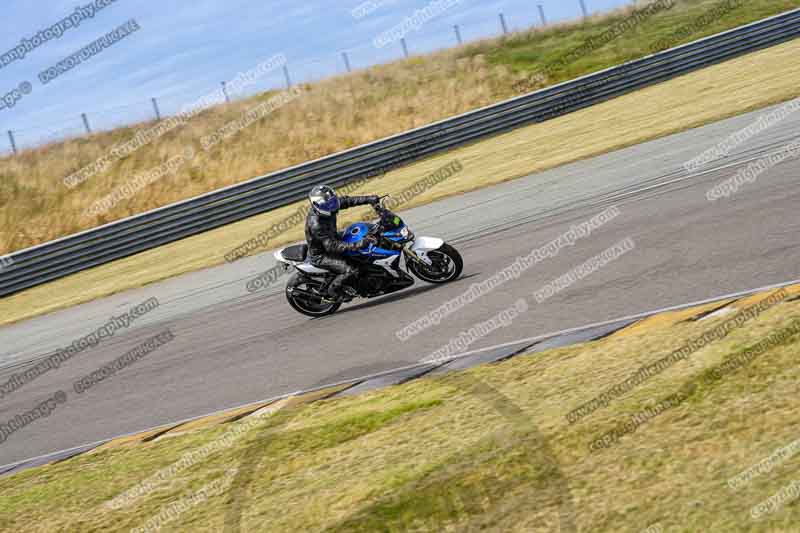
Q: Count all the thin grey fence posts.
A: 11